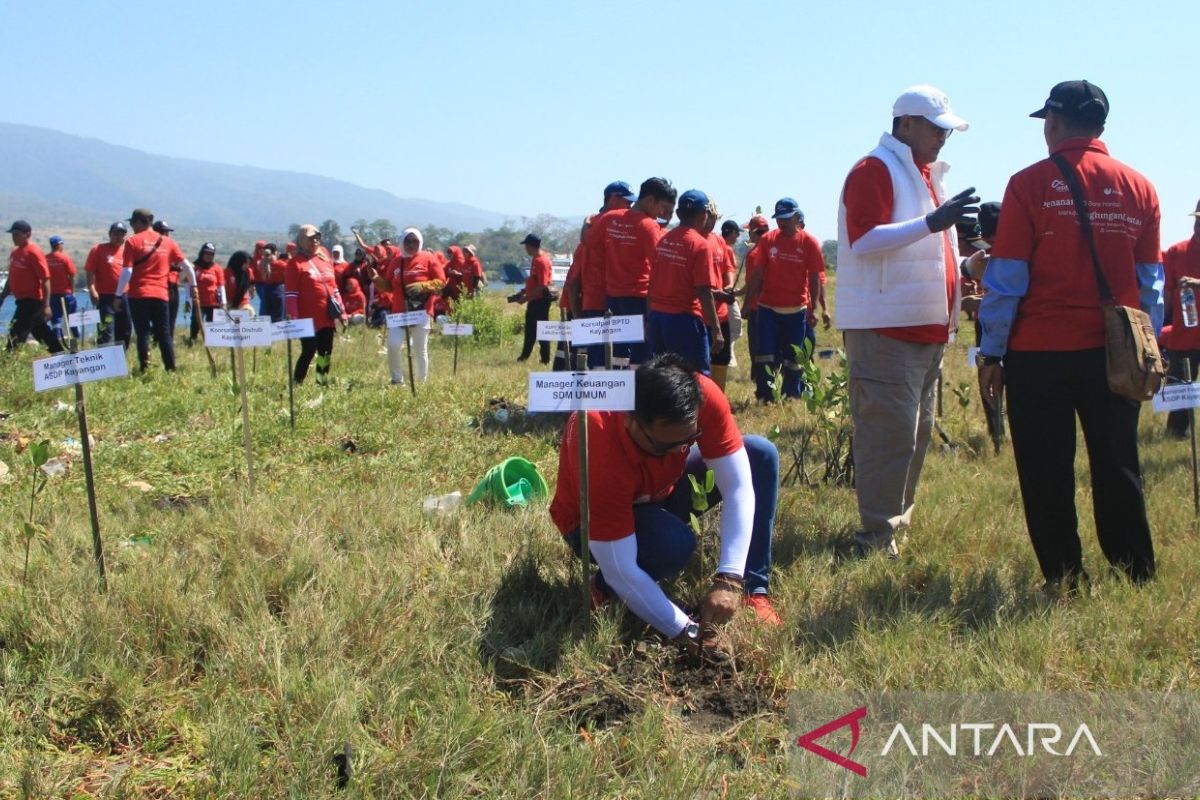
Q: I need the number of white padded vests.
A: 1